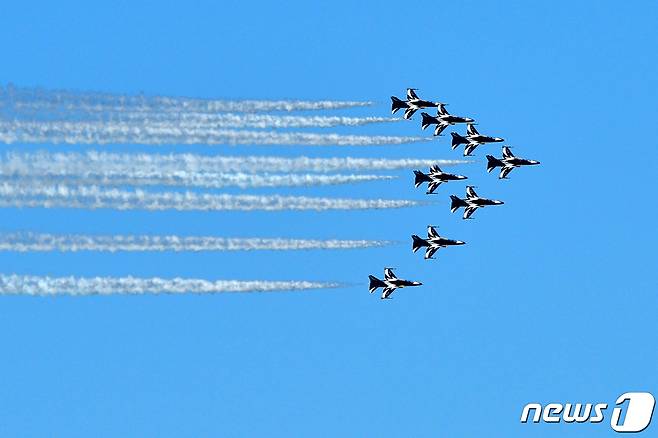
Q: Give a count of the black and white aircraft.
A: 8